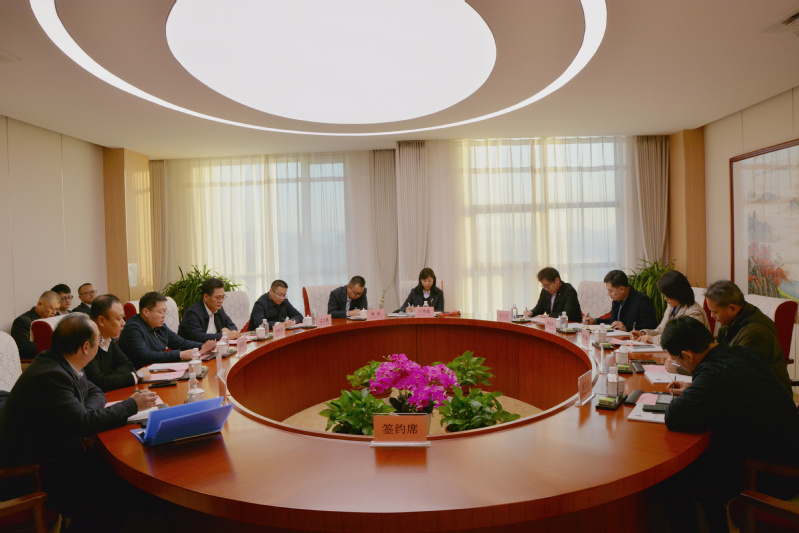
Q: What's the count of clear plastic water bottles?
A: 12